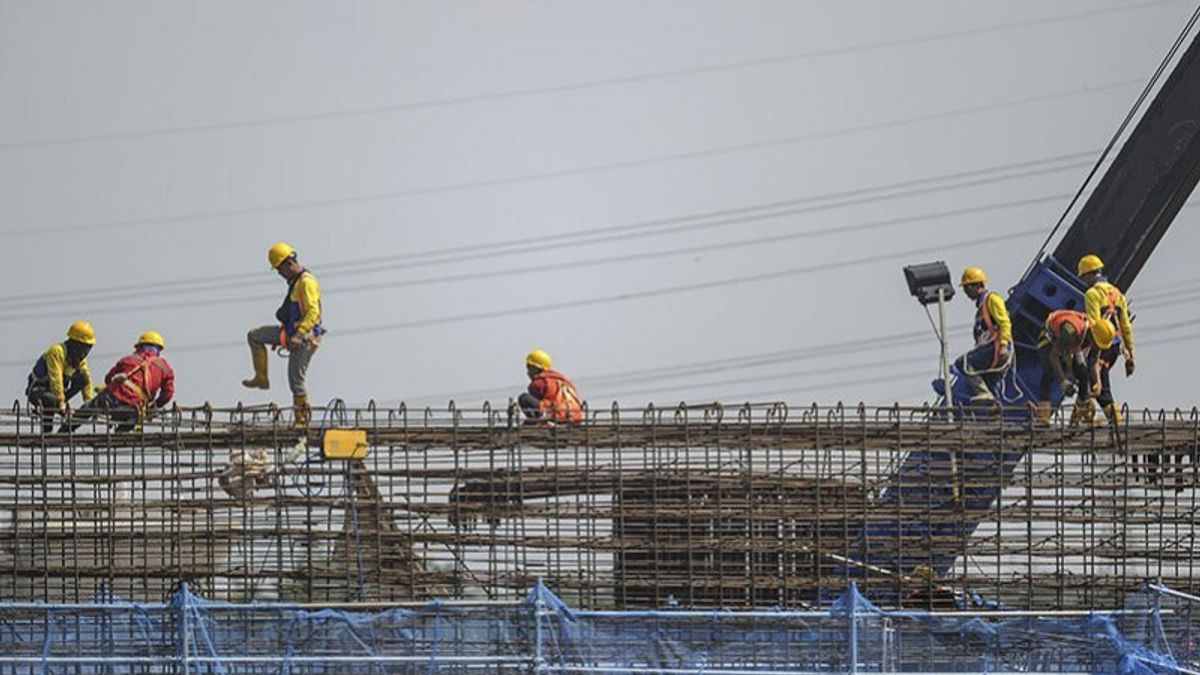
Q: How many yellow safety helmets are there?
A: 7